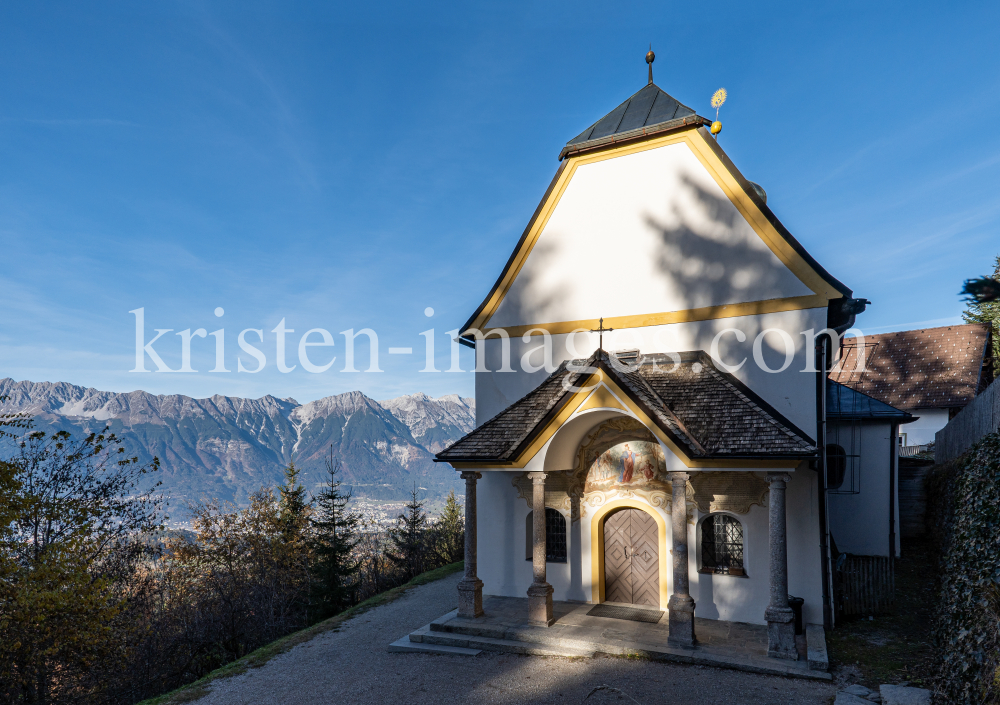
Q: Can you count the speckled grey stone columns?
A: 4